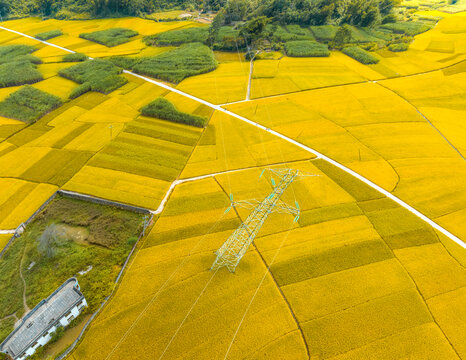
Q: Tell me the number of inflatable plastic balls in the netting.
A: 0